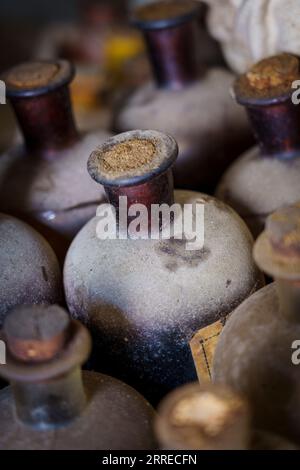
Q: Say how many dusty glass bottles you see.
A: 8